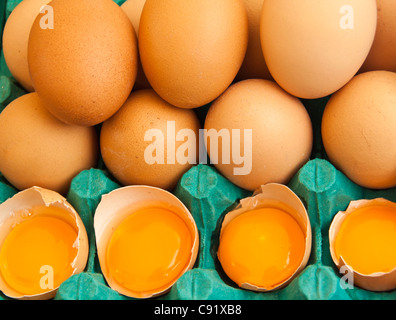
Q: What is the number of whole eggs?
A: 11